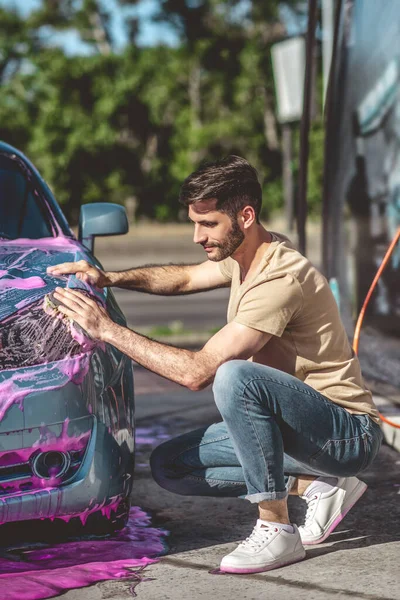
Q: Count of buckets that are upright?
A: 0